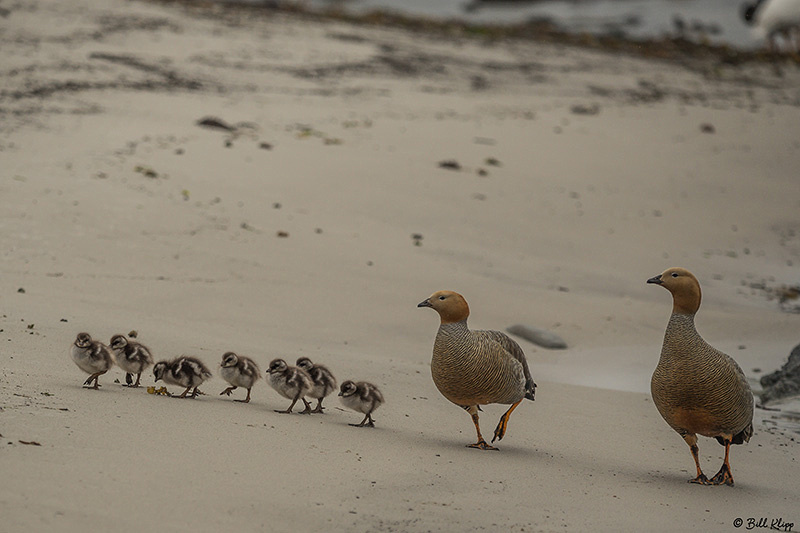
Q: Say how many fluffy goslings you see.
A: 7